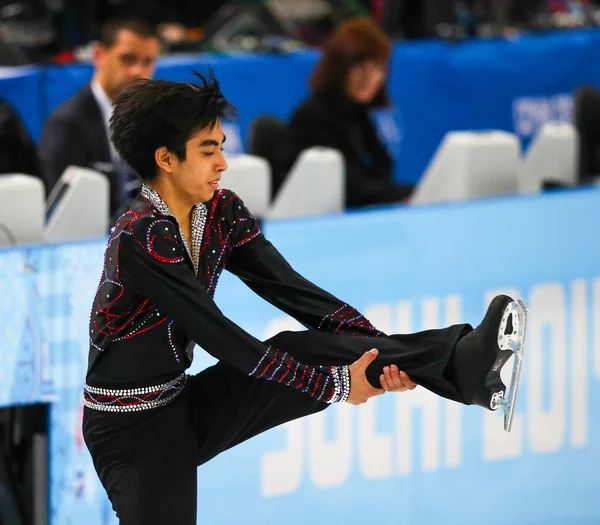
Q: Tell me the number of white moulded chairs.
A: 6